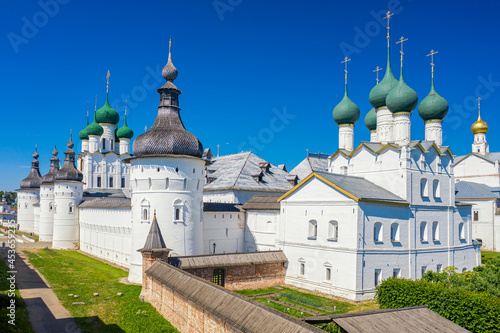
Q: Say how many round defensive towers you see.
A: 4